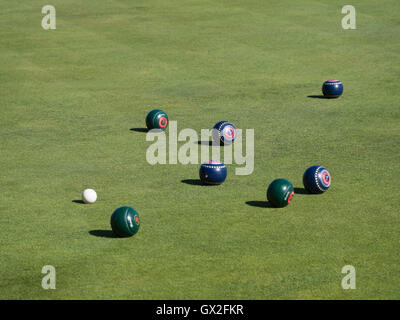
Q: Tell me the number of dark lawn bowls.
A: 7